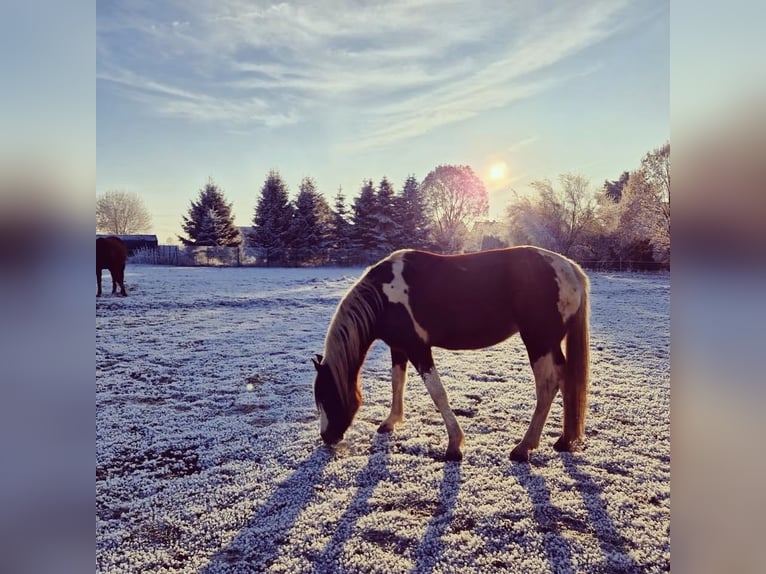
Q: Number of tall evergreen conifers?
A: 7